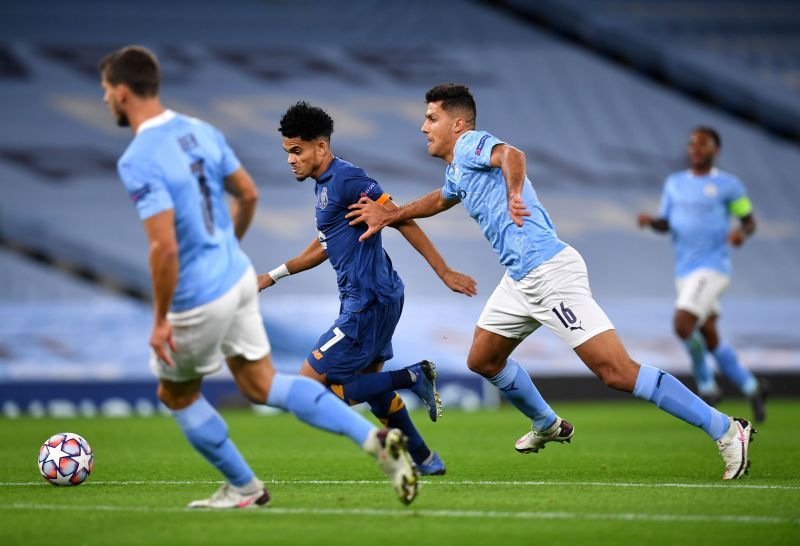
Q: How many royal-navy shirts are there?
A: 1